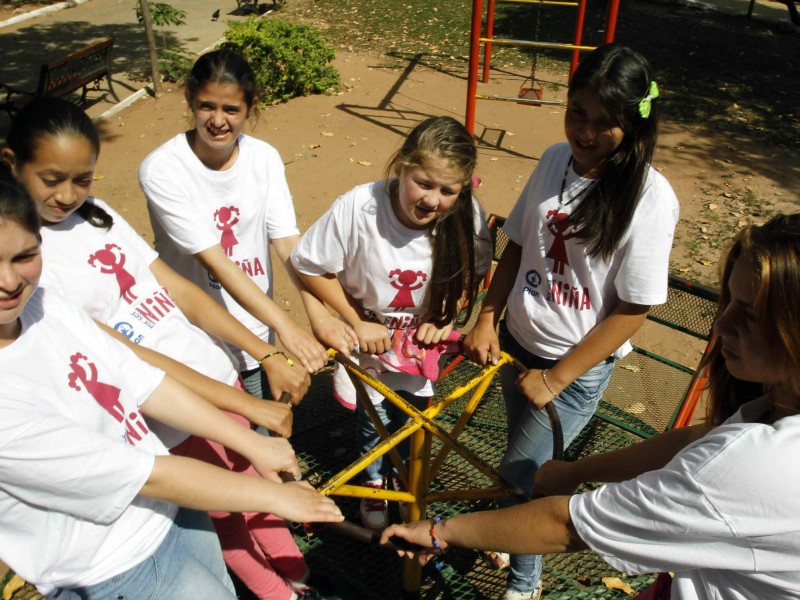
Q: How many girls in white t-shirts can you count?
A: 6